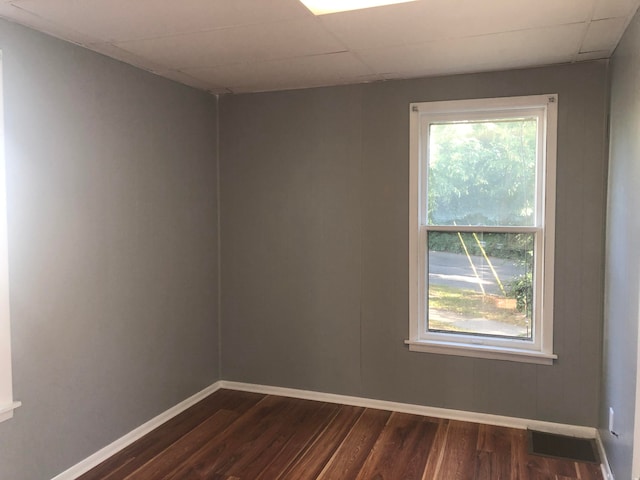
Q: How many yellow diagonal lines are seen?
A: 2